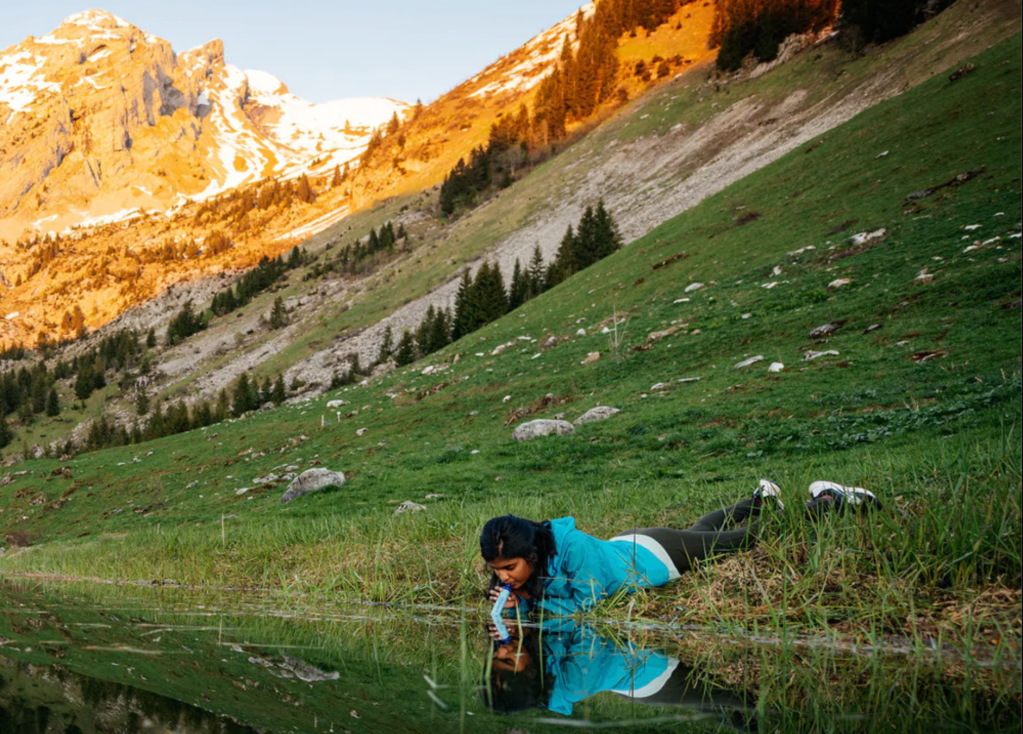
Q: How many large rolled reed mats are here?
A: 0